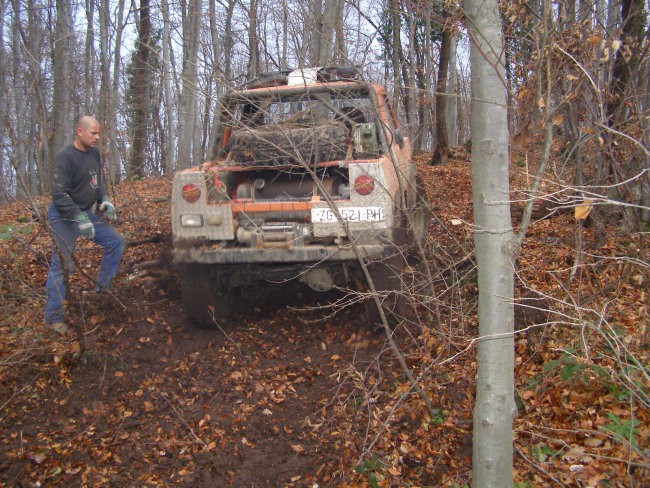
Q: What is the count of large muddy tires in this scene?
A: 3